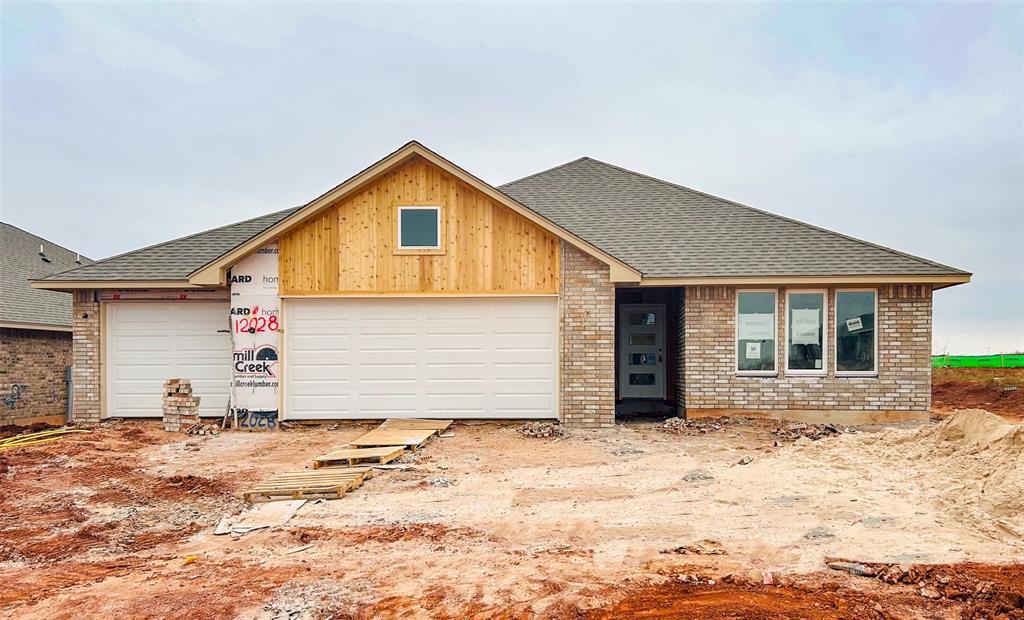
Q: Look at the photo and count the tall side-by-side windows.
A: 3